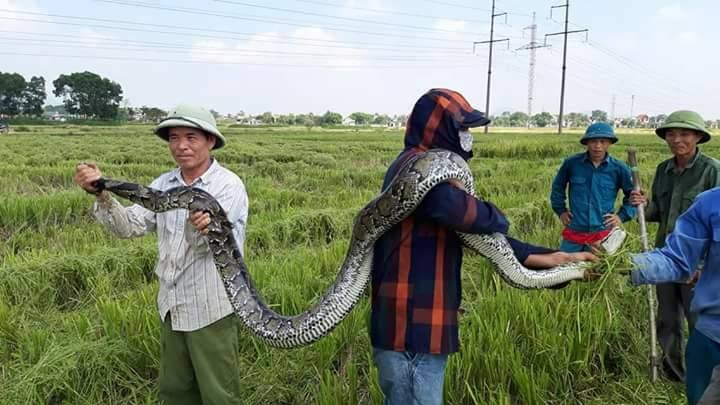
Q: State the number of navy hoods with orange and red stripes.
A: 1